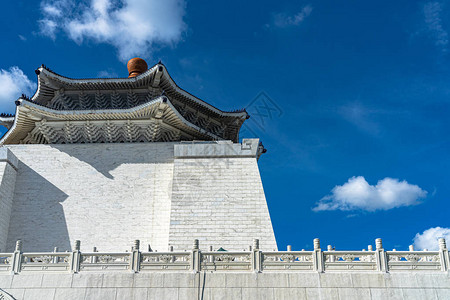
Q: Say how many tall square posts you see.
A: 8